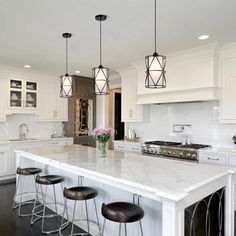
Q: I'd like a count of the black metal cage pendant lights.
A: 3